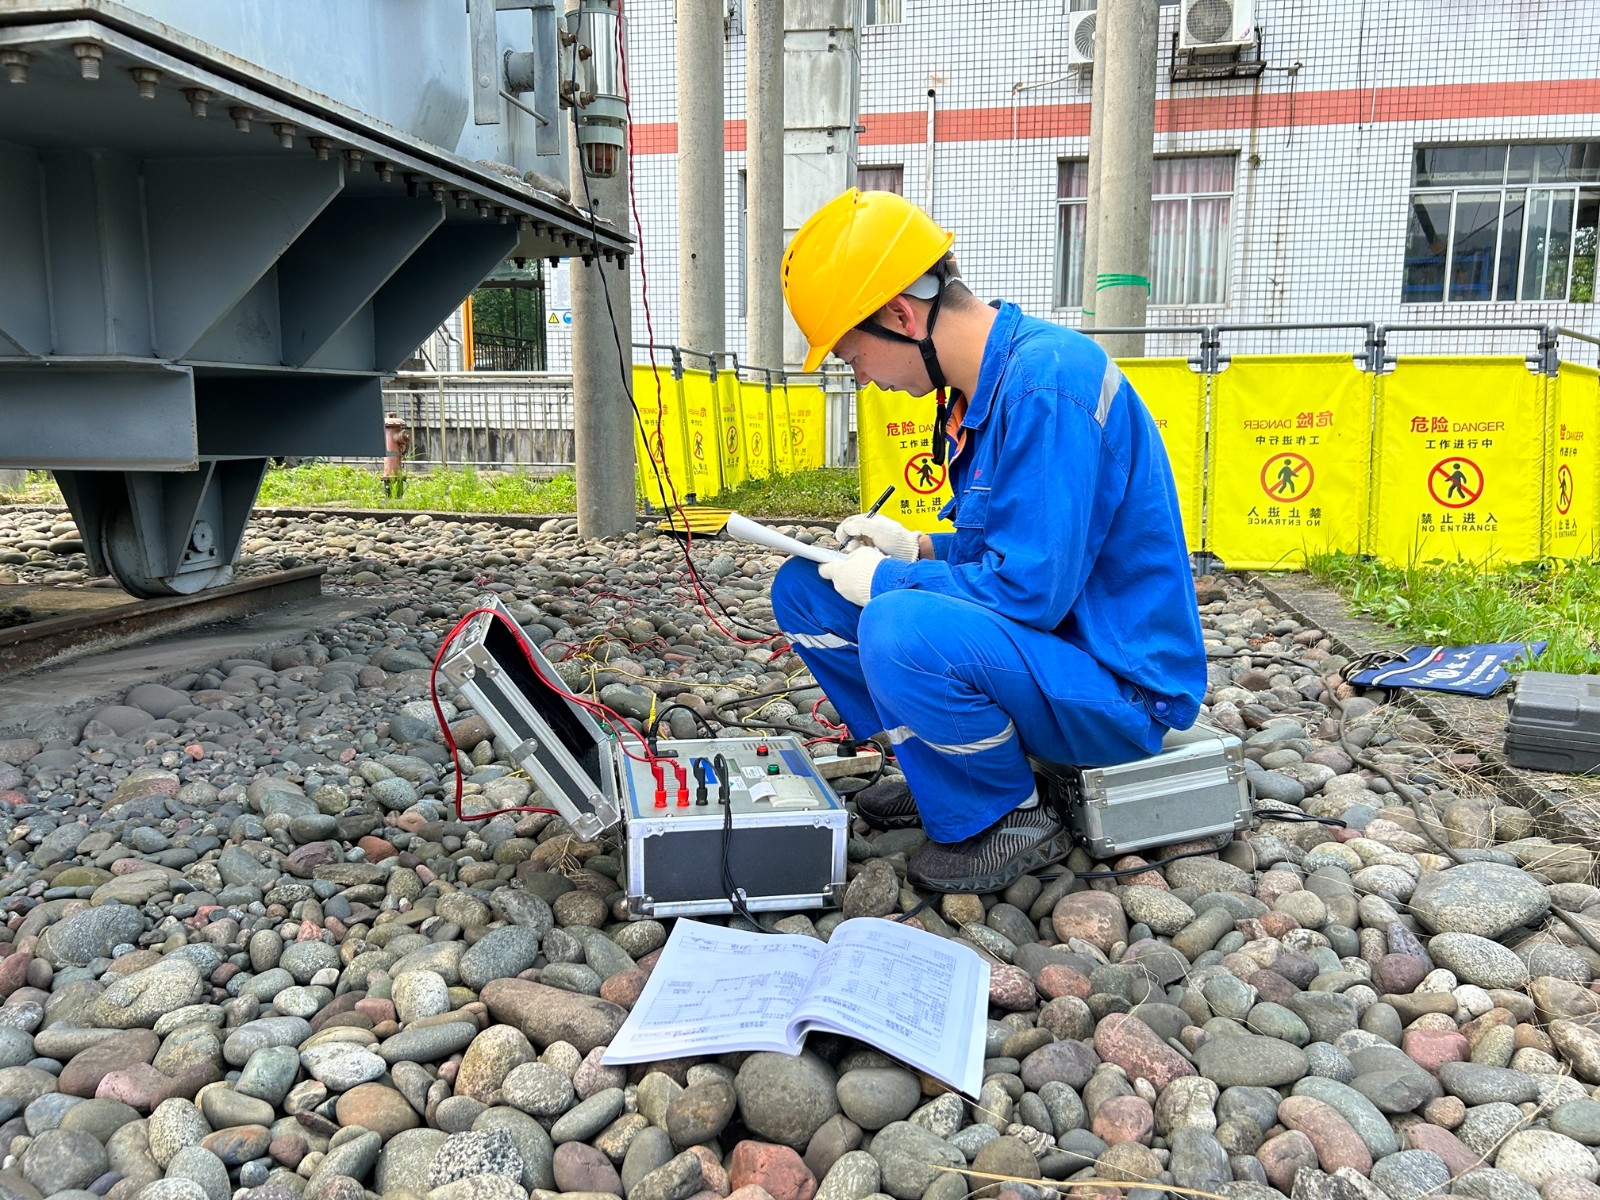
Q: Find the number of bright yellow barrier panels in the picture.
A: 11